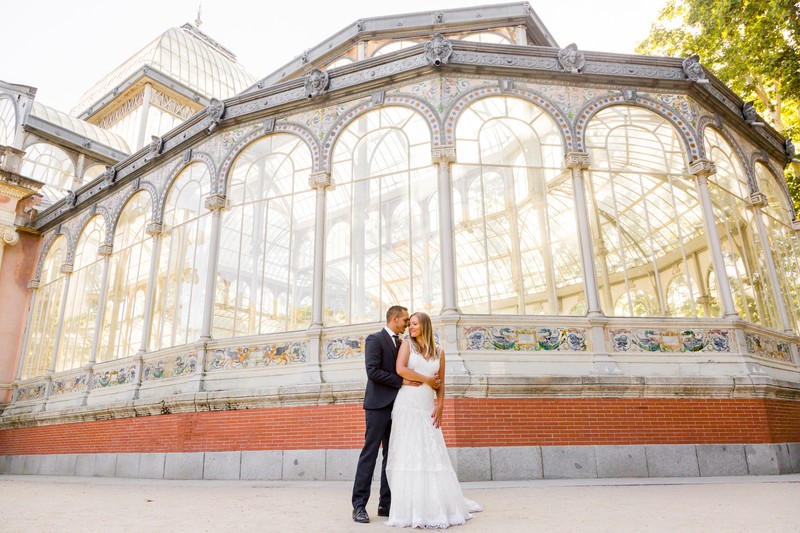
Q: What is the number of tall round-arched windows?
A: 10